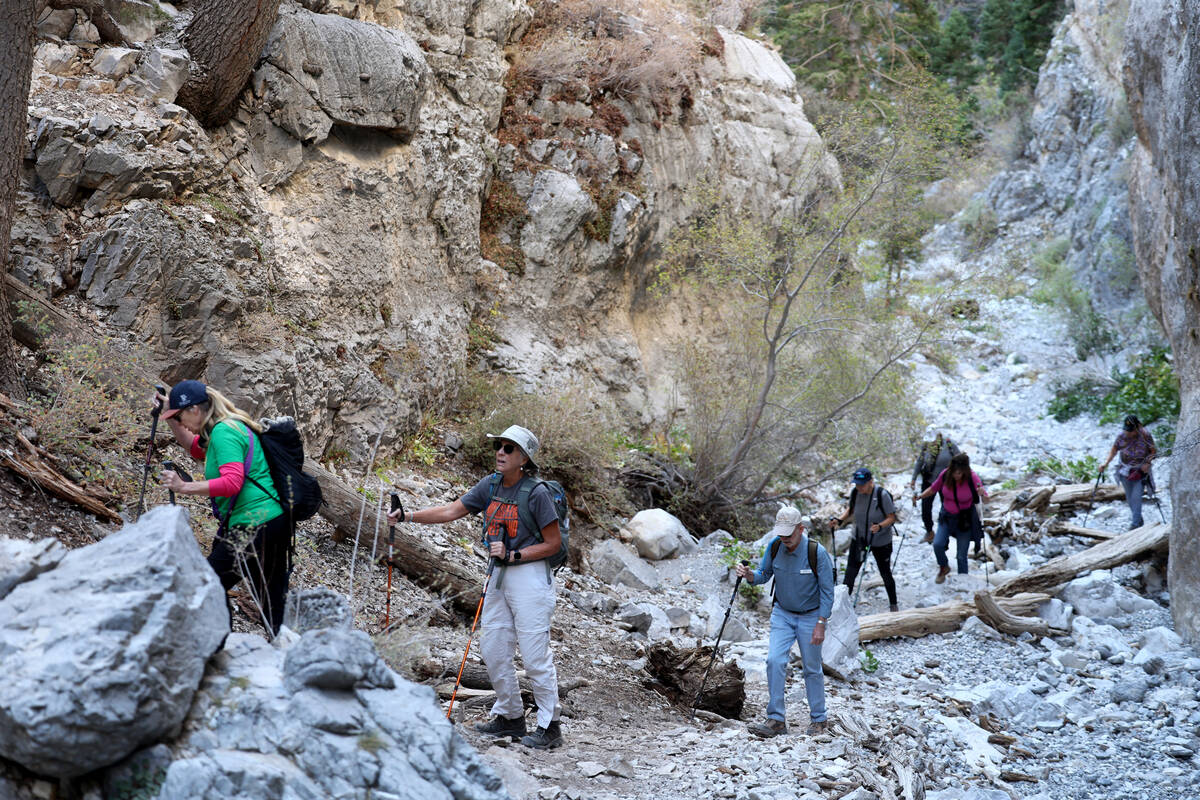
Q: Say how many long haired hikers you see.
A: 2